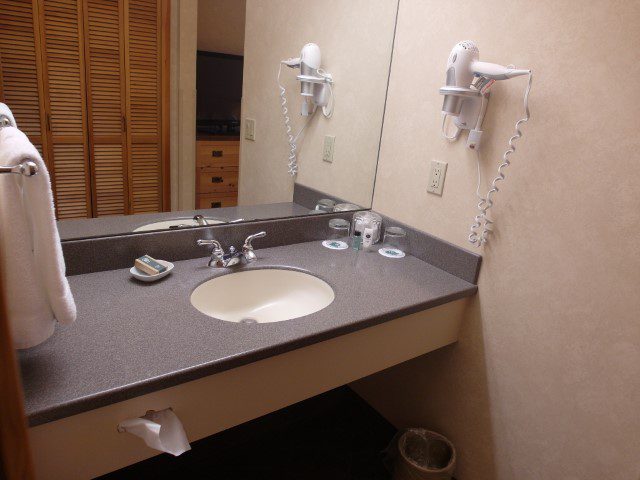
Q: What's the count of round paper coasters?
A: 2